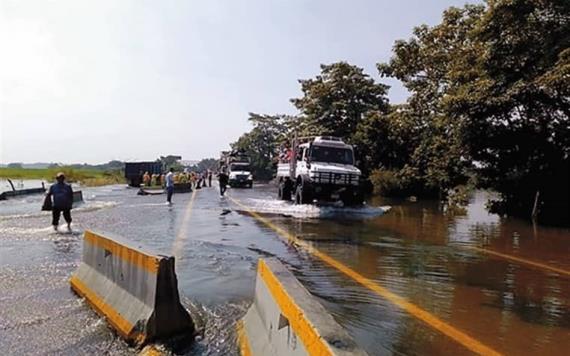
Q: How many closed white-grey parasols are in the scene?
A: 0